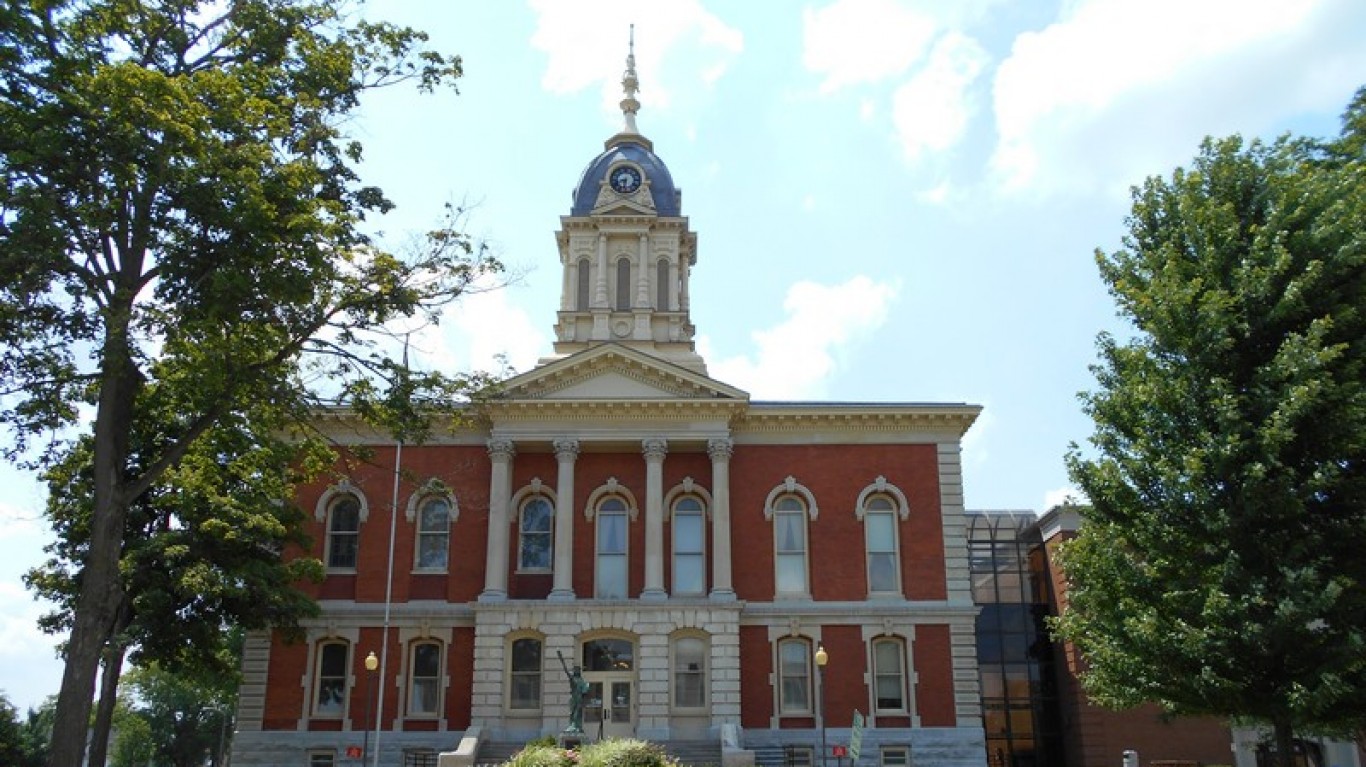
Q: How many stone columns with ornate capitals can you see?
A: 4